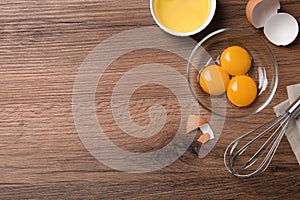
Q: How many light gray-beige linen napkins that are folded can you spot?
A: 1